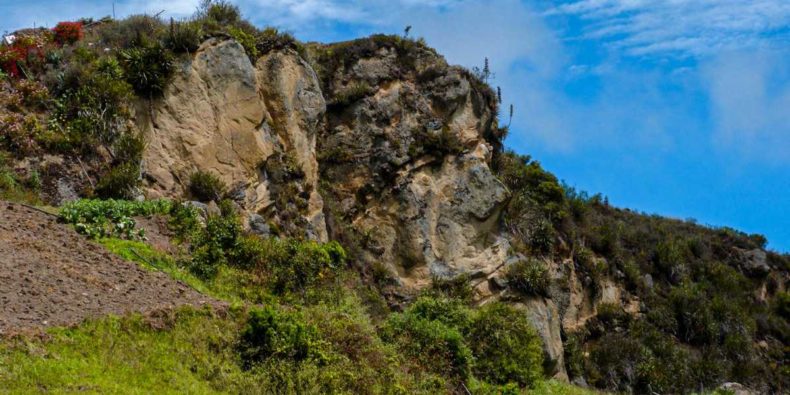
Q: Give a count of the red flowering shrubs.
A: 2